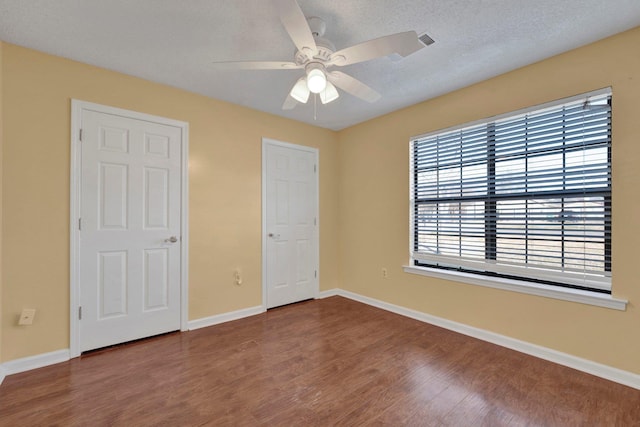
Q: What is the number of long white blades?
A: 5